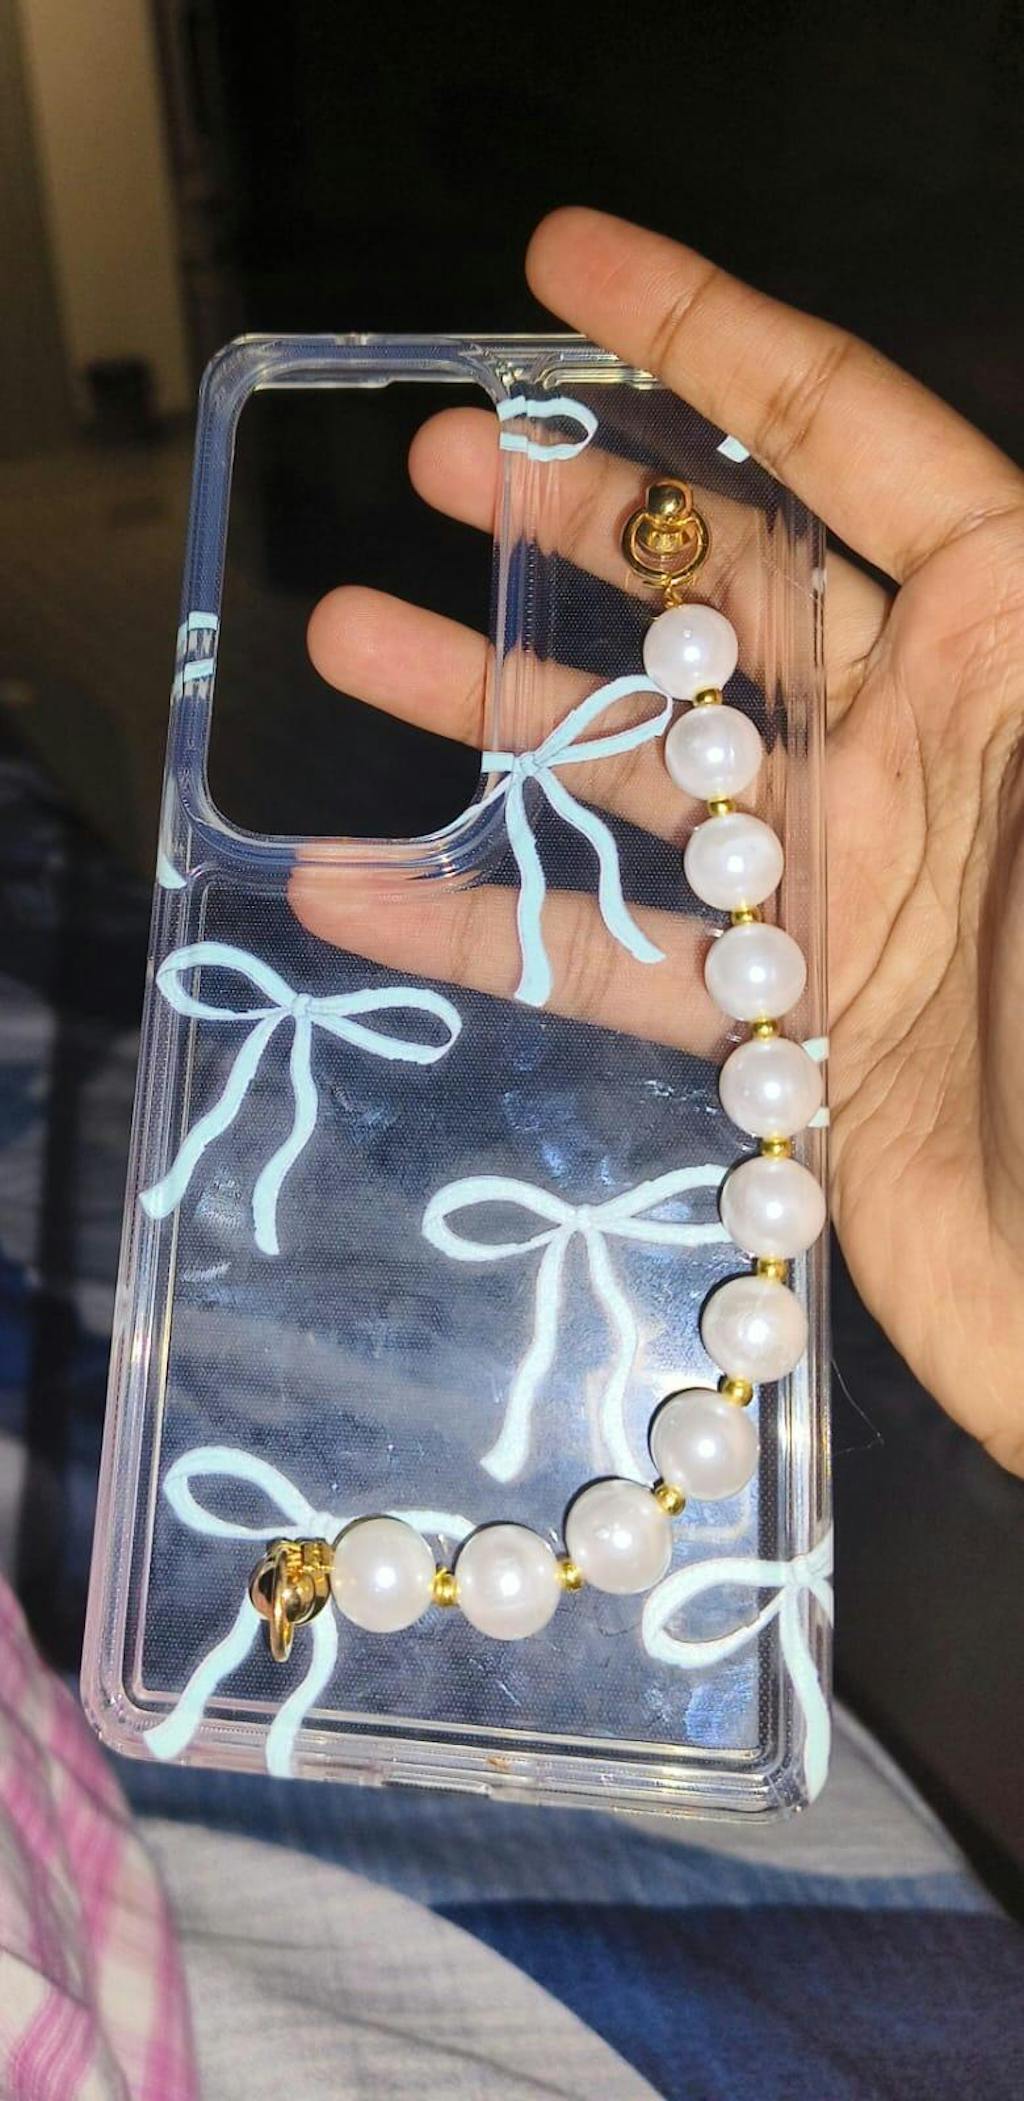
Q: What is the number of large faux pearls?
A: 11